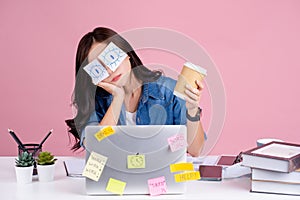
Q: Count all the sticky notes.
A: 10